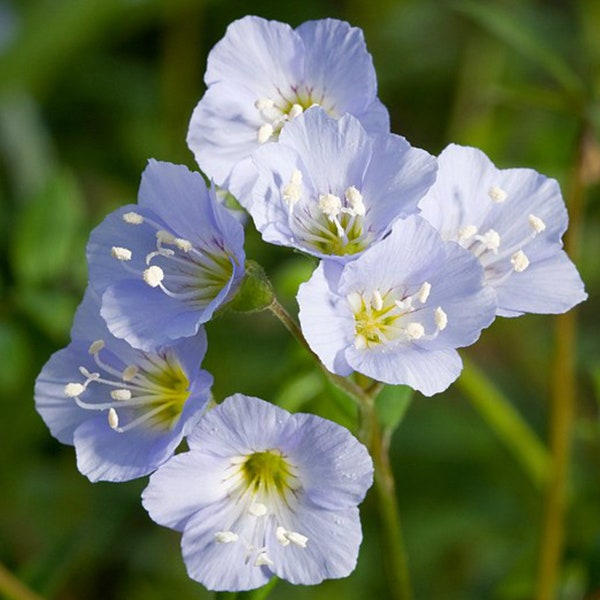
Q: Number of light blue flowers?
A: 7